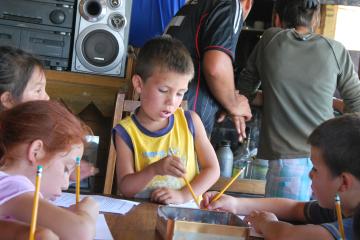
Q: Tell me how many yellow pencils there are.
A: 5